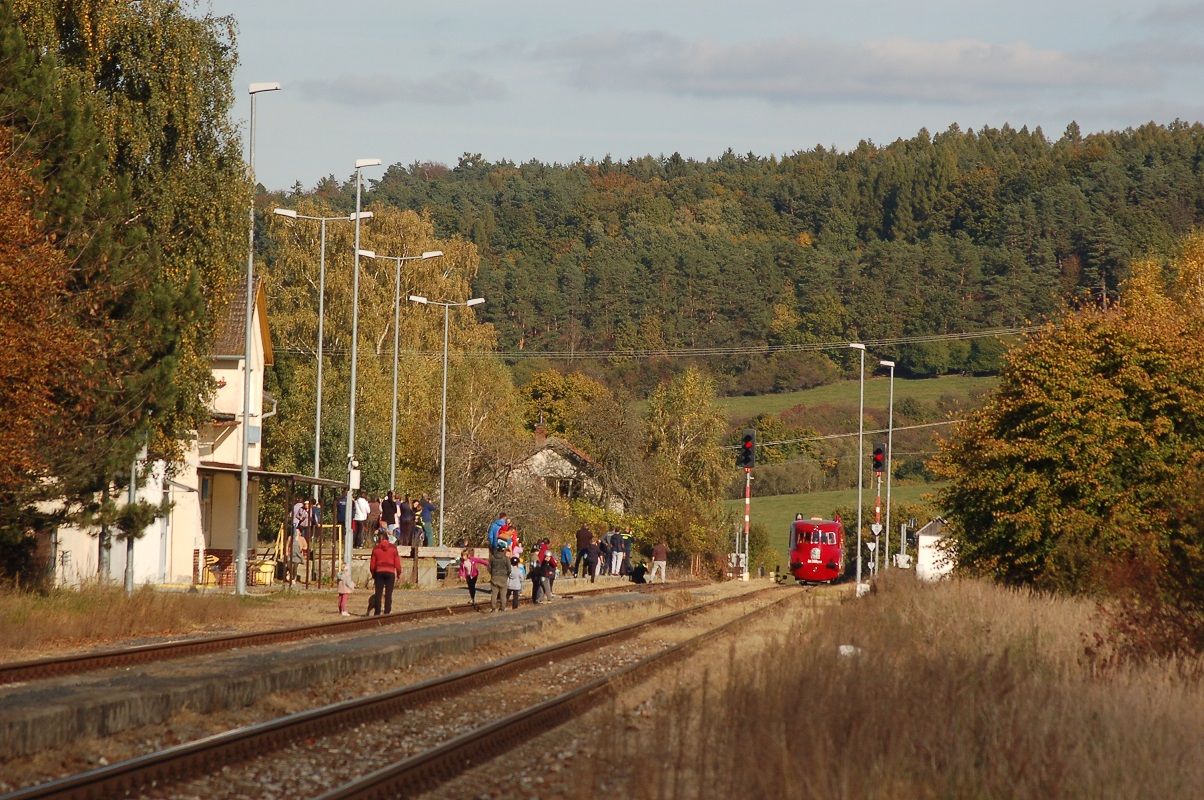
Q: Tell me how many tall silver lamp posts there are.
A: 7